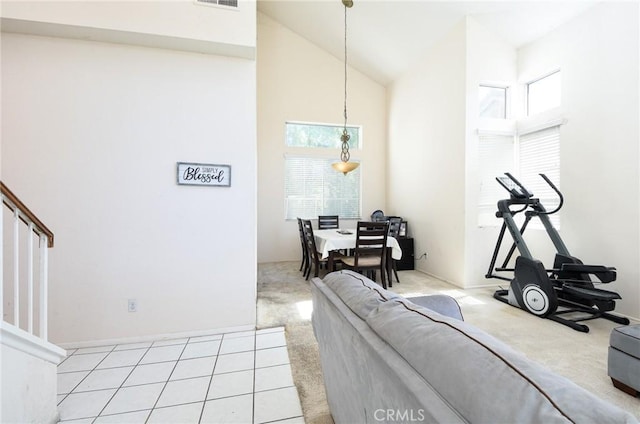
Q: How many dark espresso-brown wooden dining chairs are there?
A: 5